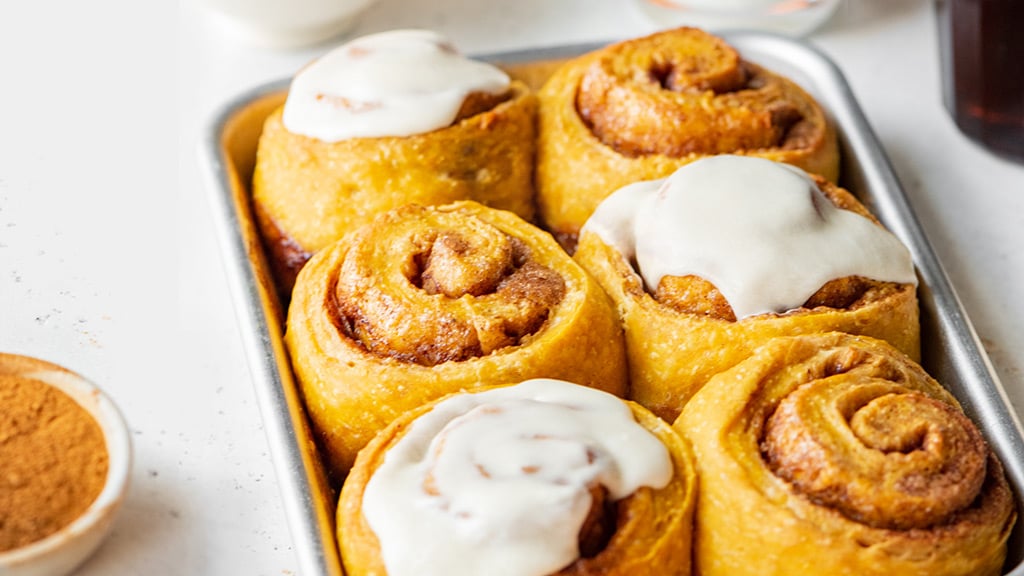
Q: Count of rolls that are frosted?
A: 3